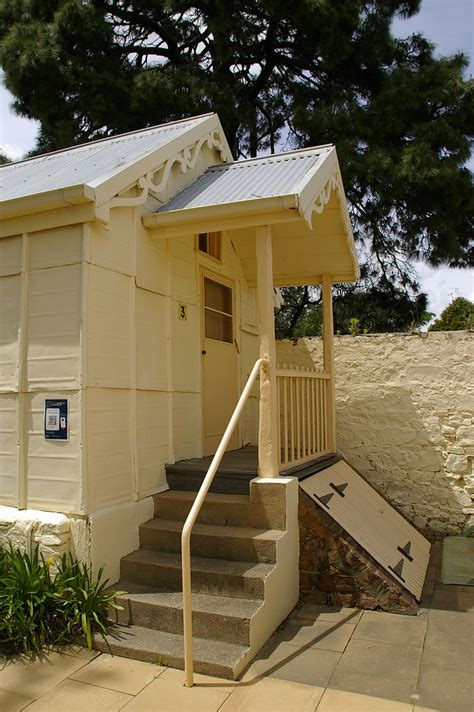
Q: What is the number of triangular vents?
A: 4